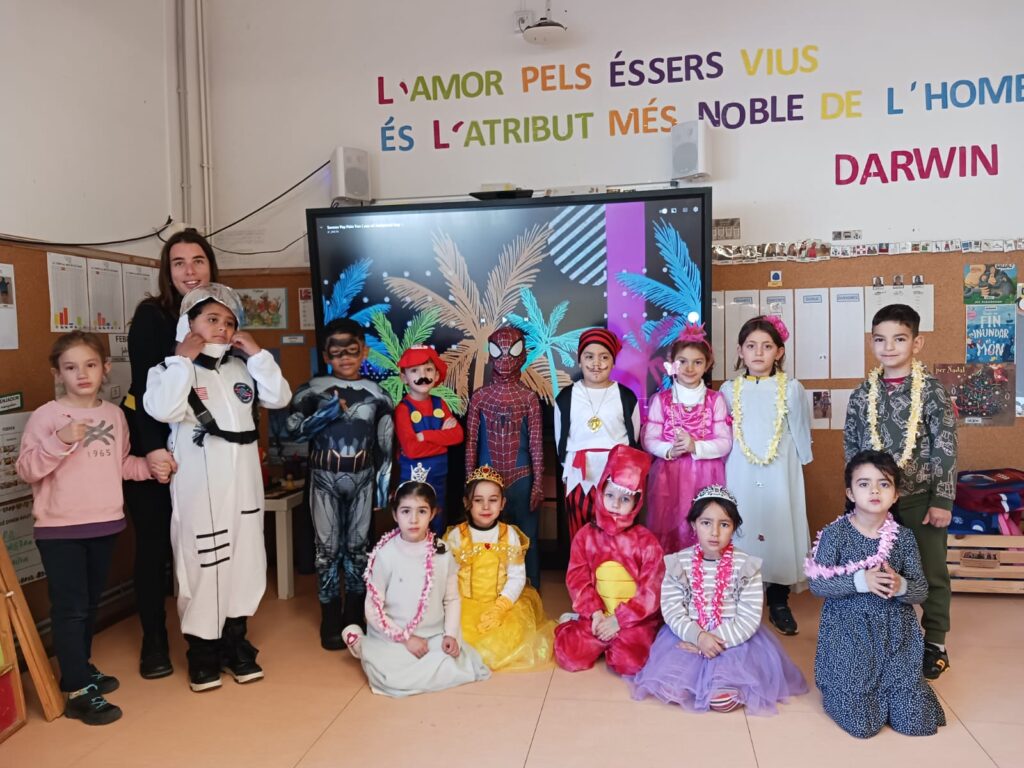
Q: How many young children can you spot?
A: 14